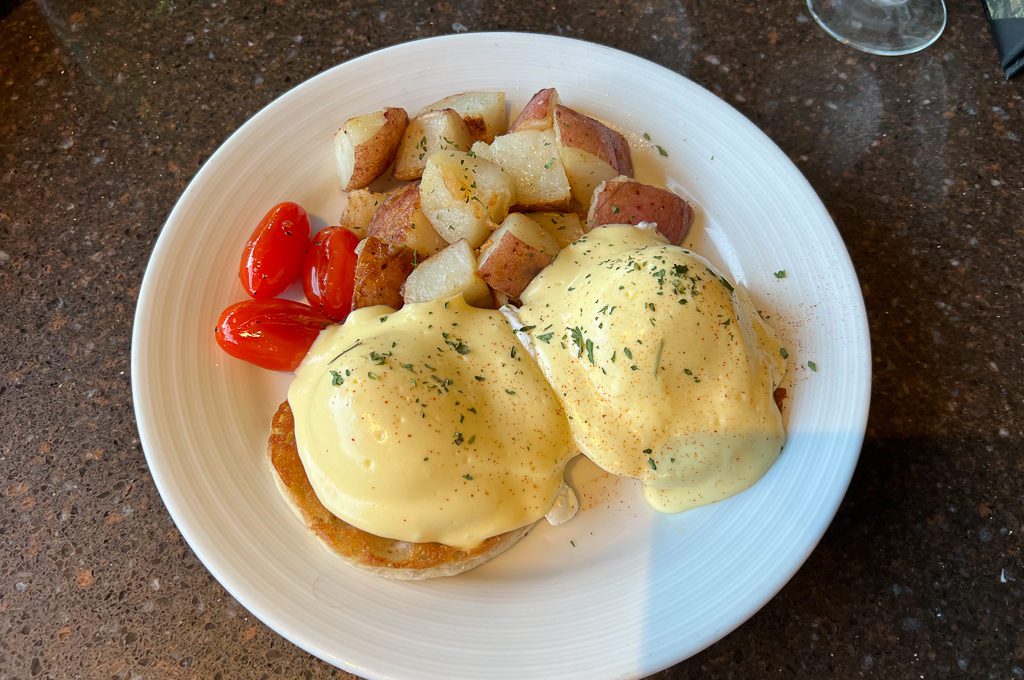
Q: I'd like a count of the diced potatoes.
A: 14